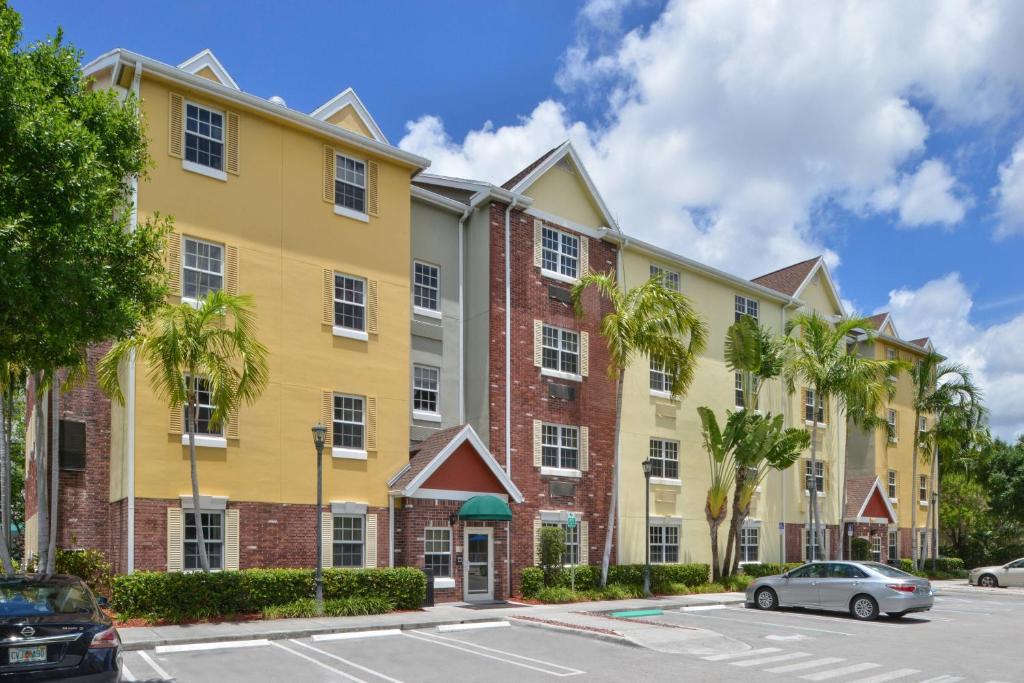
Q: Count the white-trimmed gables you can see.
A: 8